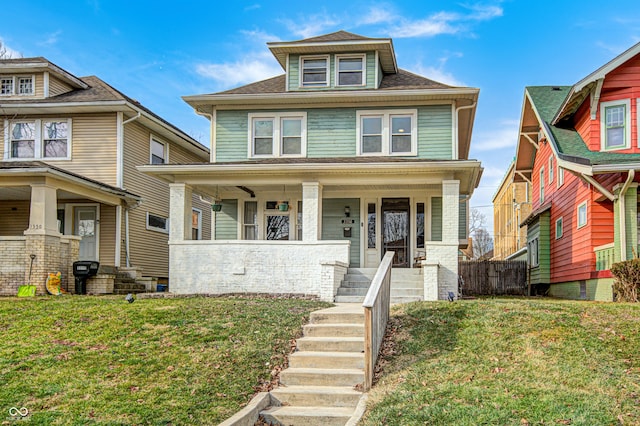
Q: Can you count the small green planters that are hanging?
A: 2